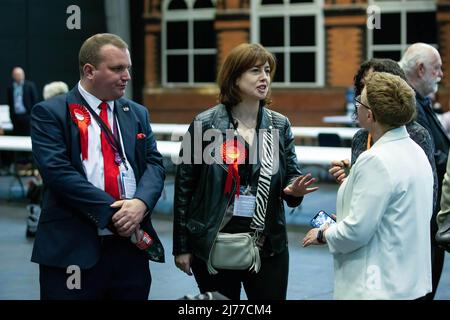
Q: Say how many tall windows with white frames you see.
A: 3